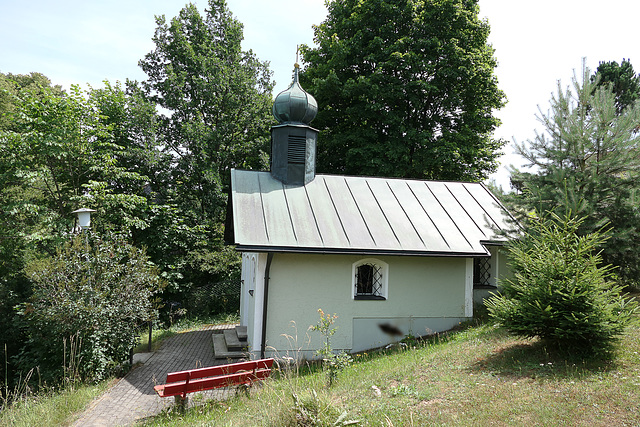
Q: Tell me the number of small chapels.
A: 1